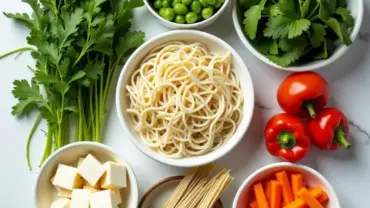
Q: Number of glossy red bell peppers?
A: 3